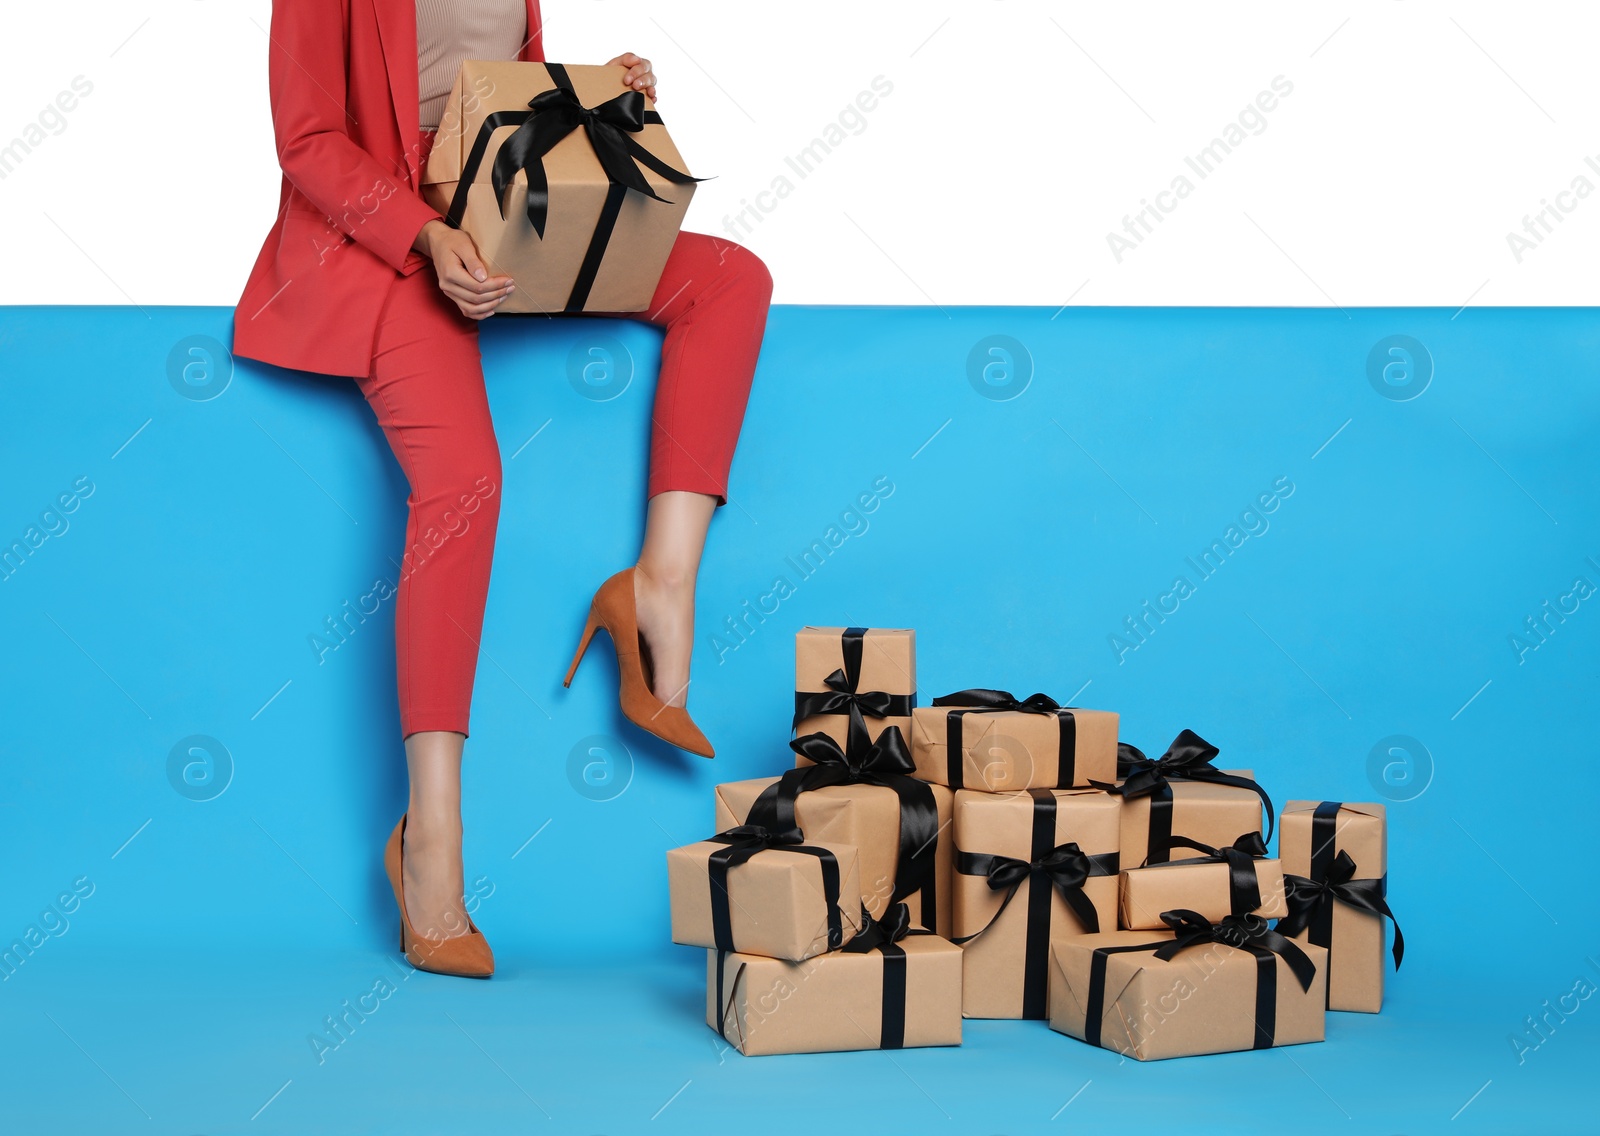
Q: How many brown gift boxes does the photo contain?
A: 11